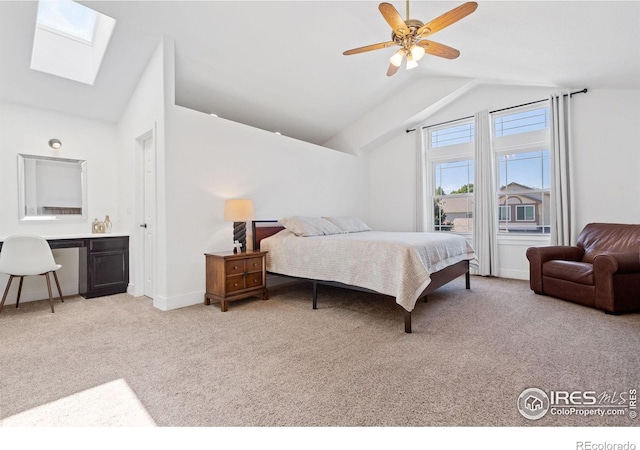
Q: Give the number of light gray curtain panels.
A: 3